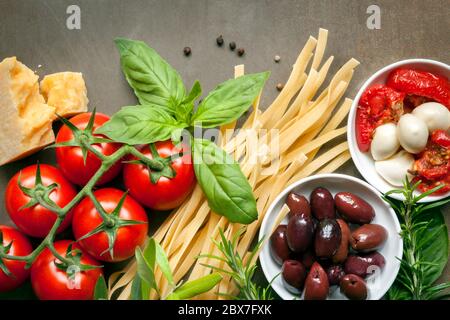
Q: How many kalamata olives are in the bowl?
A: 13